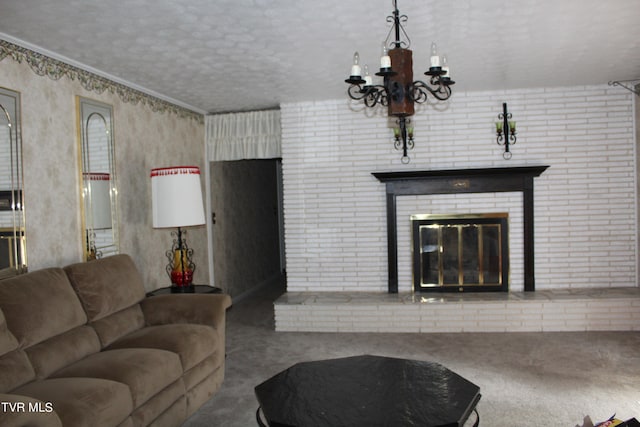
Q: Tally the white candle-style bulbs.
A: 5